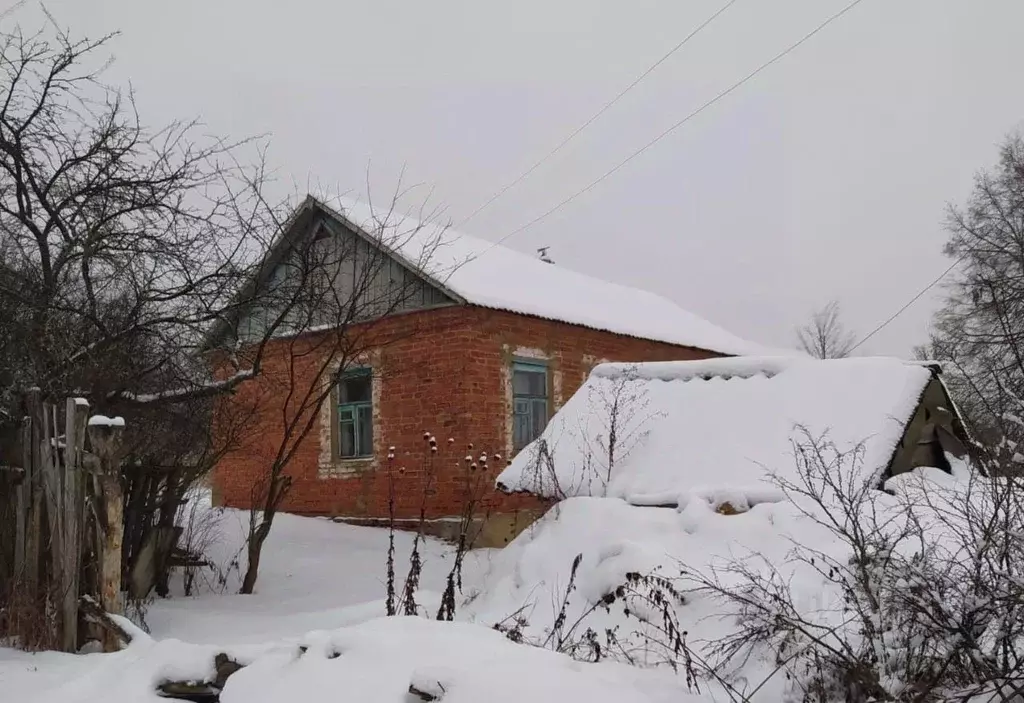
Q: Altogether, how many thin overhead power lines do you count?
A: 3